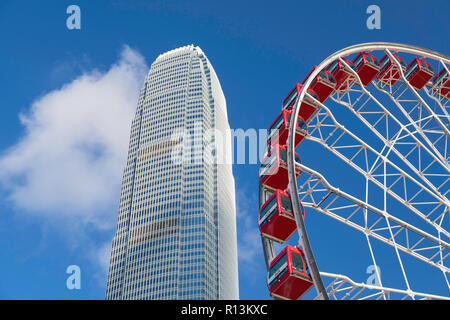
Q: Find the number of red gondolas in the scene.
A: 11